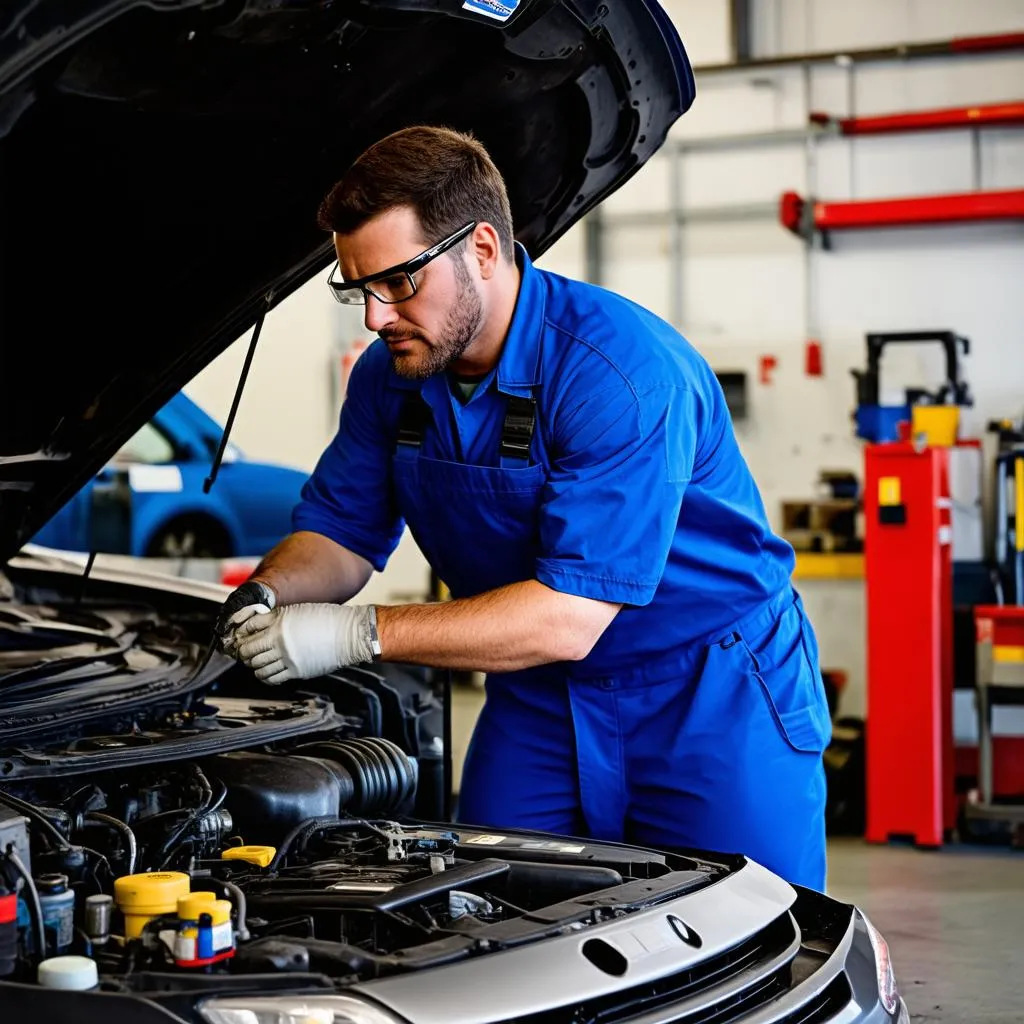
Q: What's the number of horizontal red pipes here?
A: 3